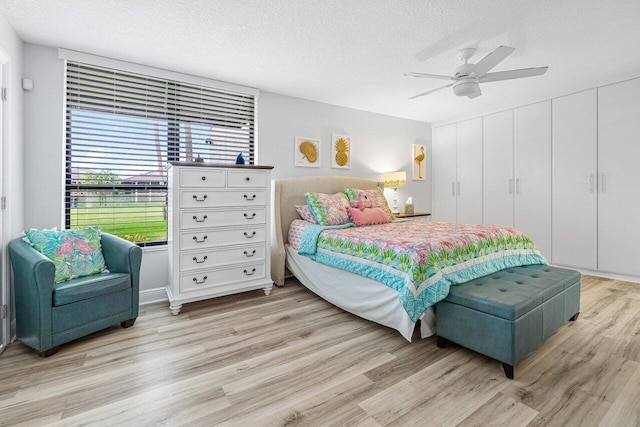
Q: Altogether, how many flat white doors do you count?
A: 6